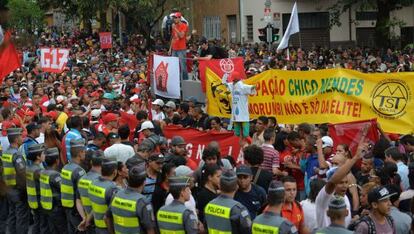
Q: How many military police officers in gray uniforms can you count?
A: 11